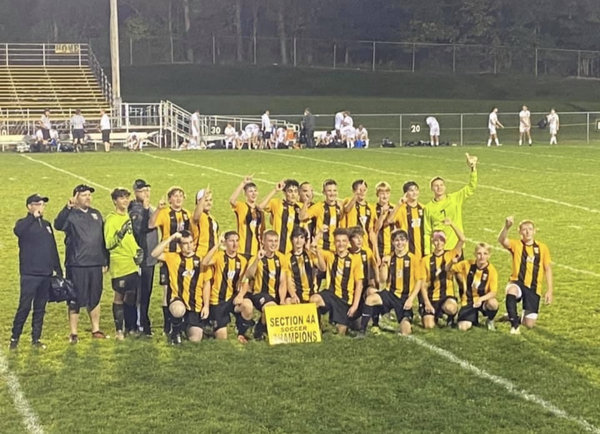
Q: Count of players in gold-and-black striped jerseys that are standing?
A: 9